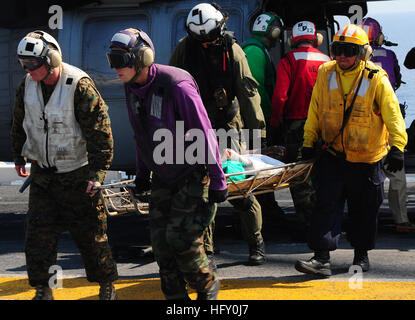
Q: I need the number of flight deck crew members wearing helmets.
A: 7